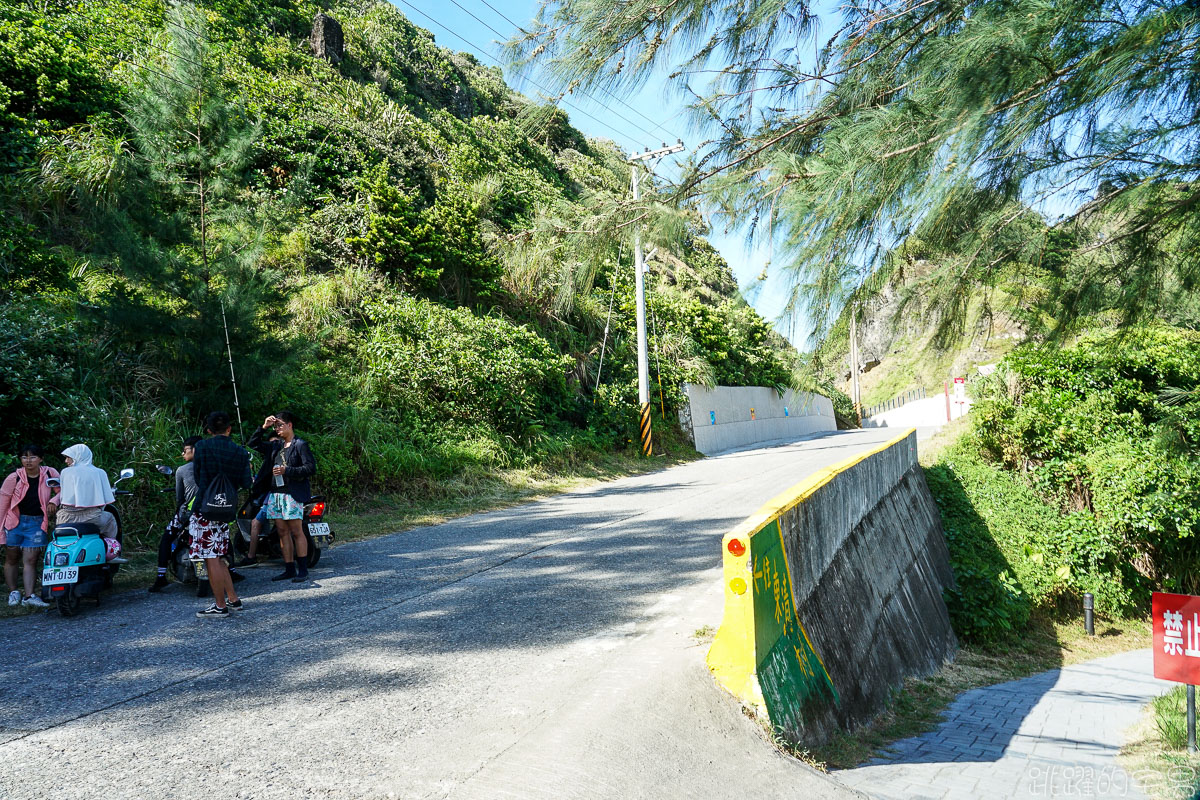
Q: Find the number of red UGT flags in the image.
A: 0